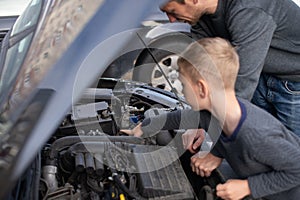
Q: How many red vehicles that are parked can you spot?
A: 0